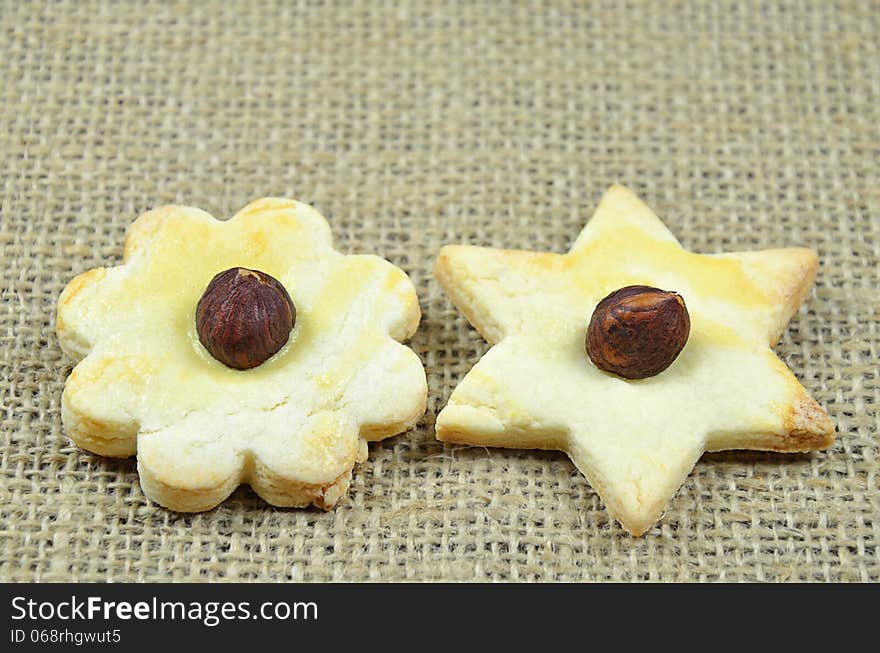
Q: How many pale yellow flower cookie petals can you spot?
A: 8